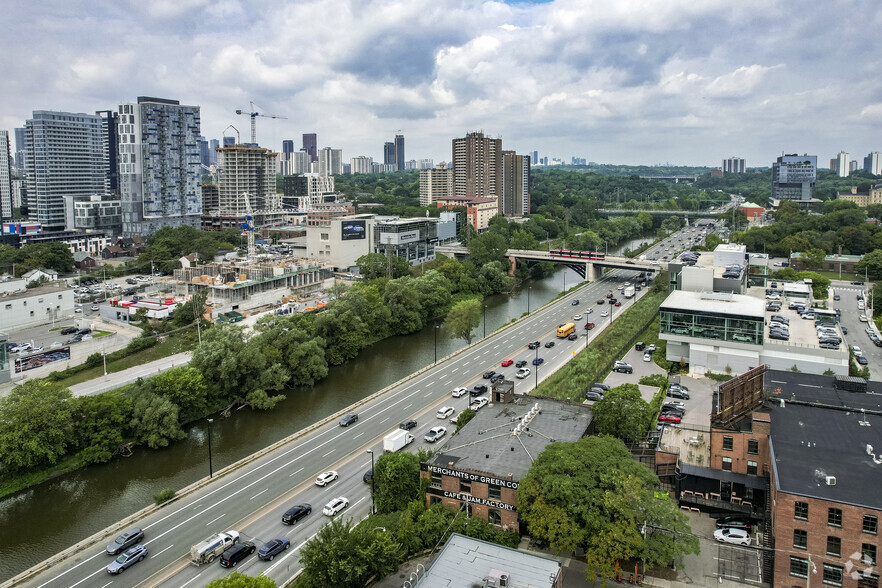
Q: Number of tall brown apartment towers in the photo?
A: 2